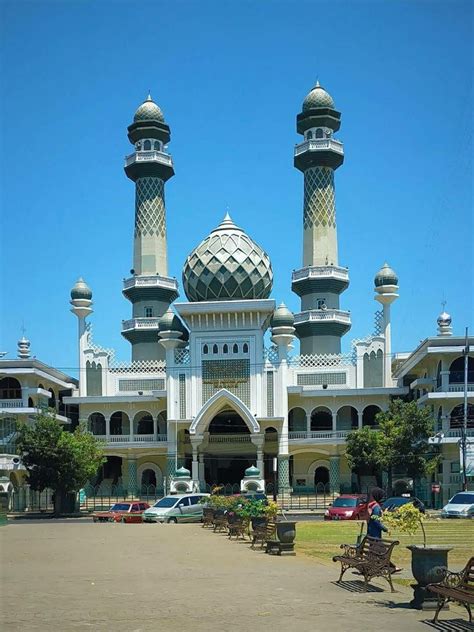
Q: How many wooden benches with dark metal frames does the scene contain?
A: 6